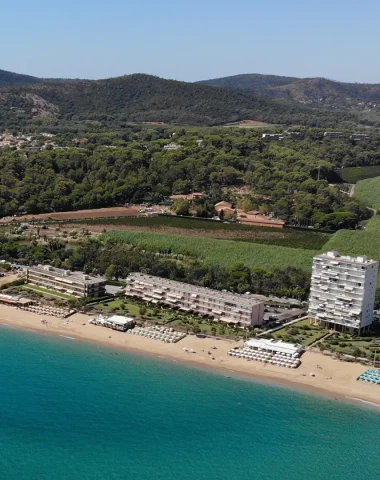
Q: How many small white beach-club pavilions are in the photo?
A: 2